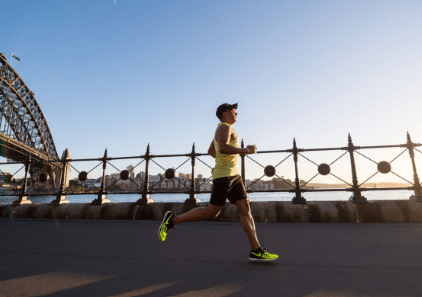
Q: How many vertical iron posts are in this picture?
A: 9